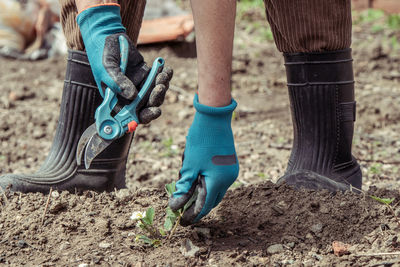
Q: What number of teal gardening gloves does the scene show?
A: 2